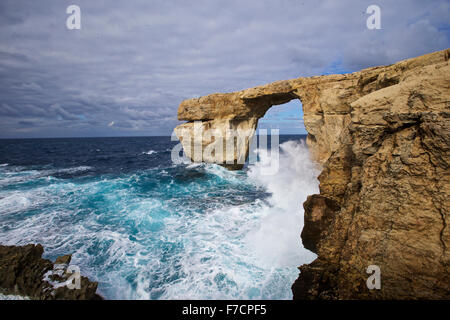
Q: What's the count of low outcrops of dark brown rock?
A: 1